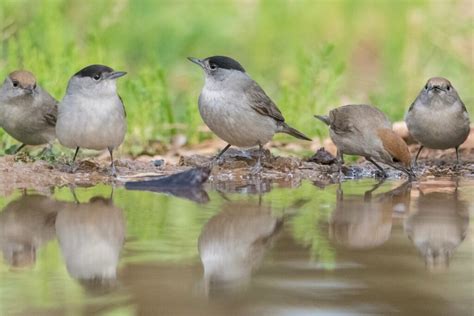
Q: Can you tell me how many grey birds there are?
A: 5